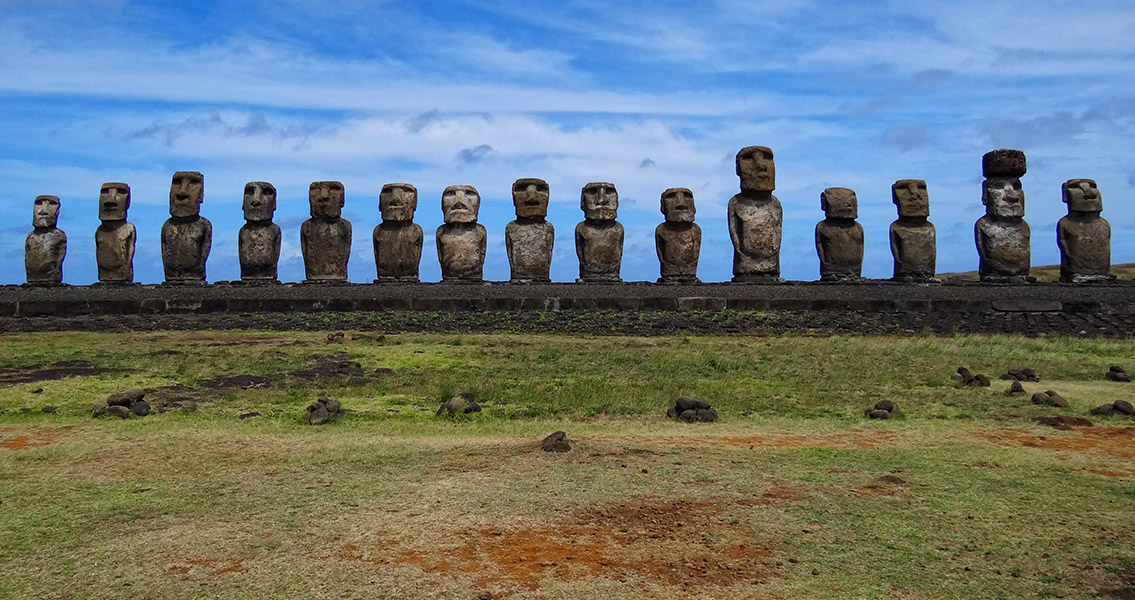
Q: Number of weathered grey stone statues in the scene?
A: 15